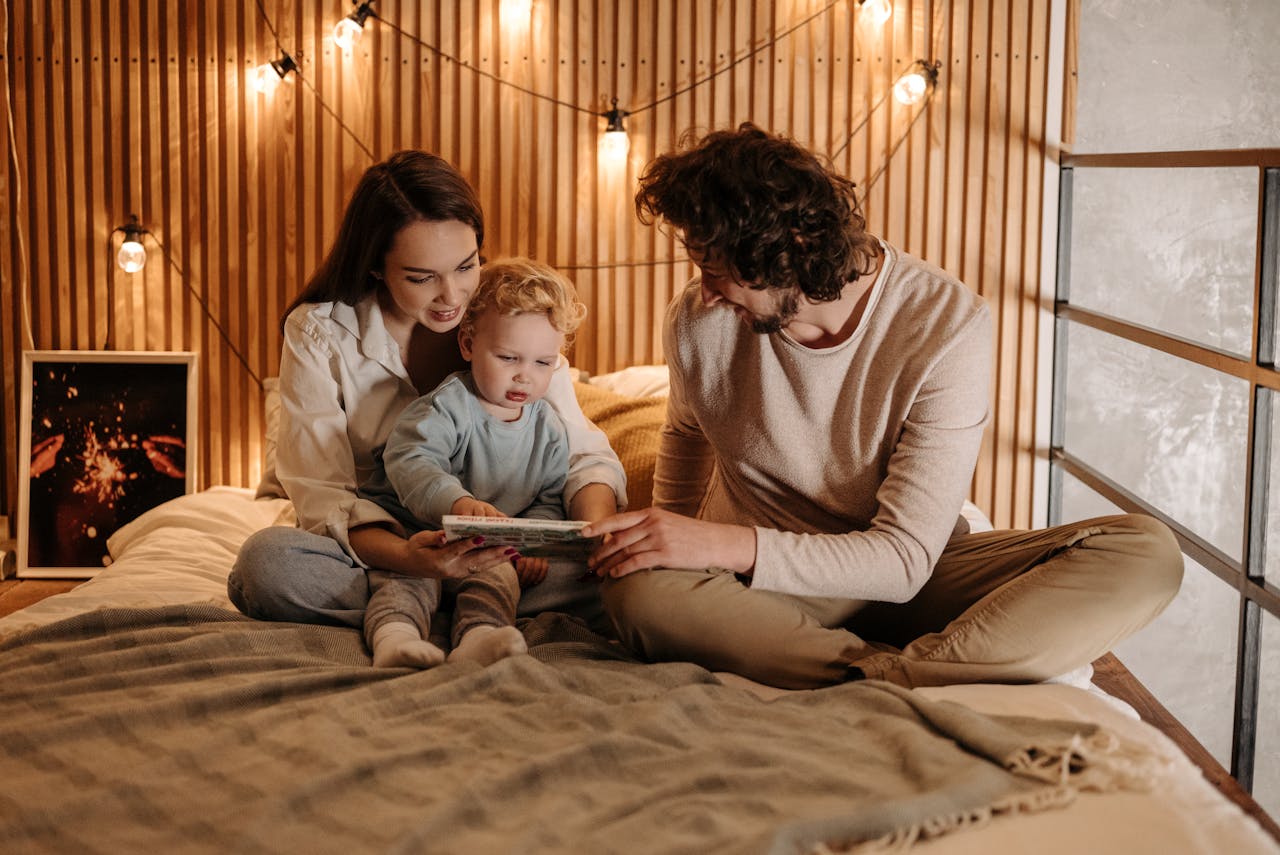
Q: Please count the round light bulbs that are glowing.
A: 7